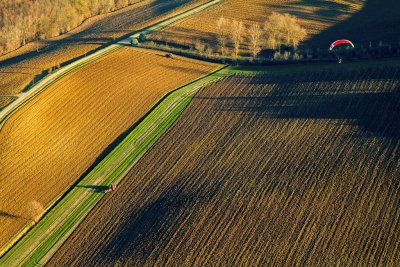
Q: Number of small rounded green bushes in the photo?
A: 2